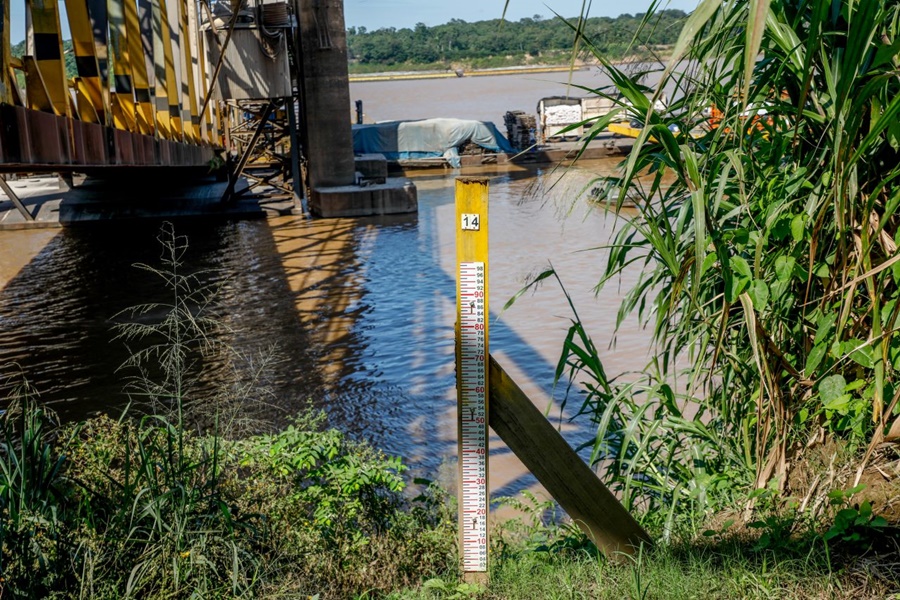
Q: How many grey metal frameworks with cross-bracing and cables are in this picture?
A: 1